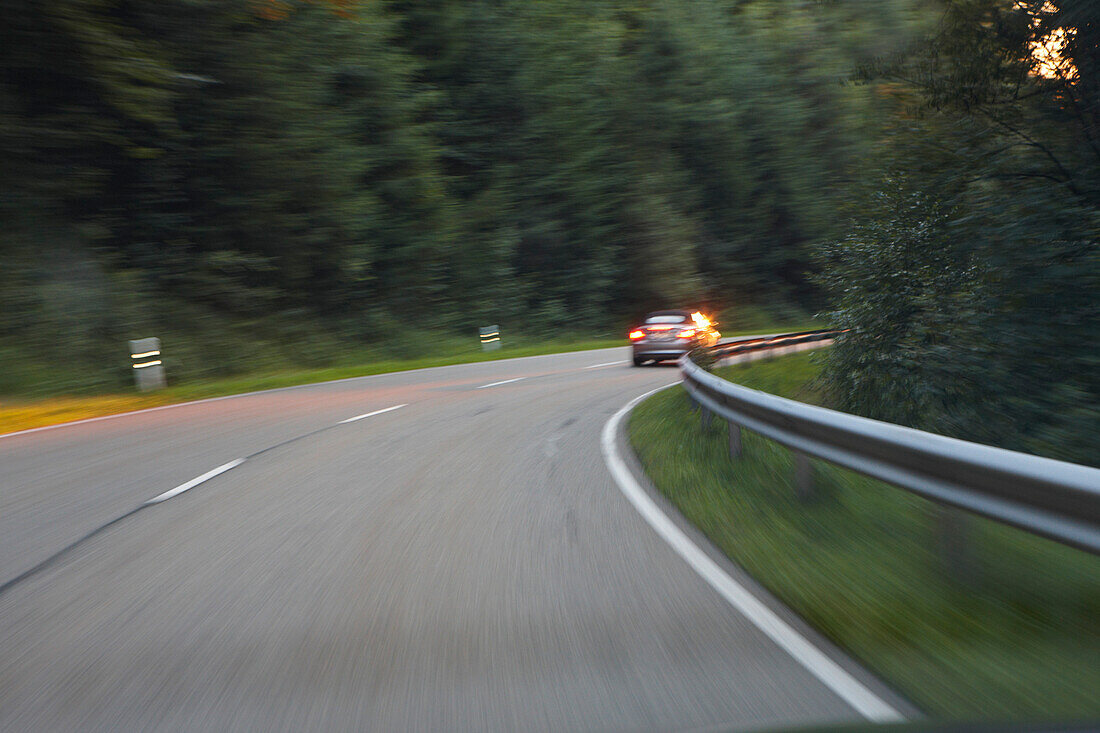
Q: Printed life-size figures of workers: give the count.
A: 0